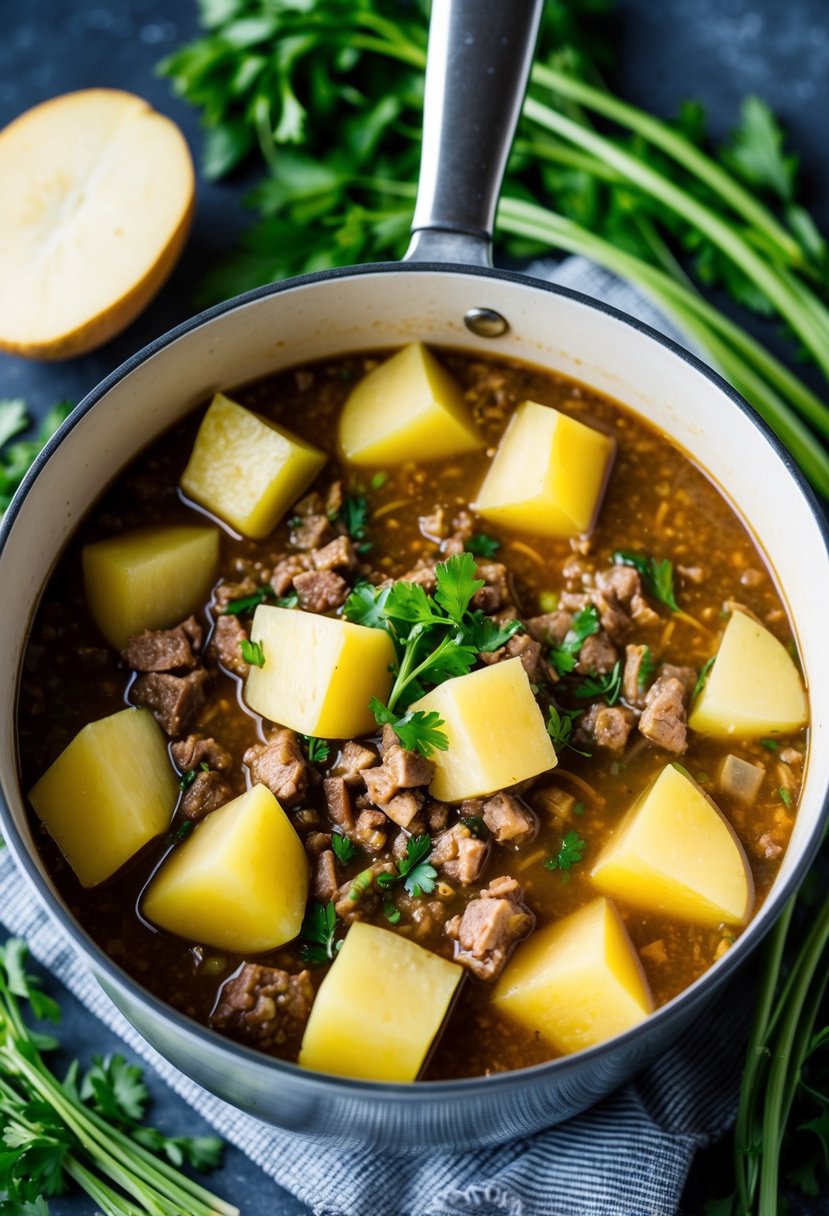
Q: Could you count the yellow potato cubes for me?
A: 12